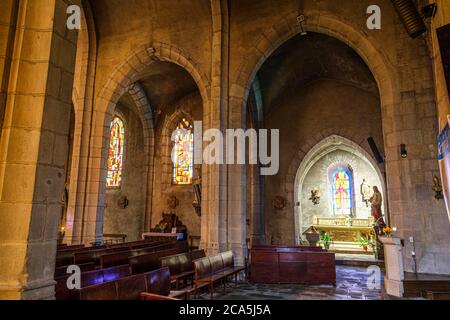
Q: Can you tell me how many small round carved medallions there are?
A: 3